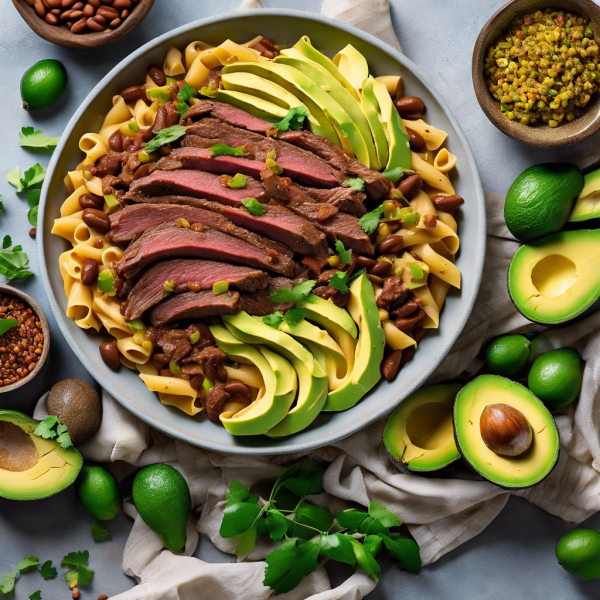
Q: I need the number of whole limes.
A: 5